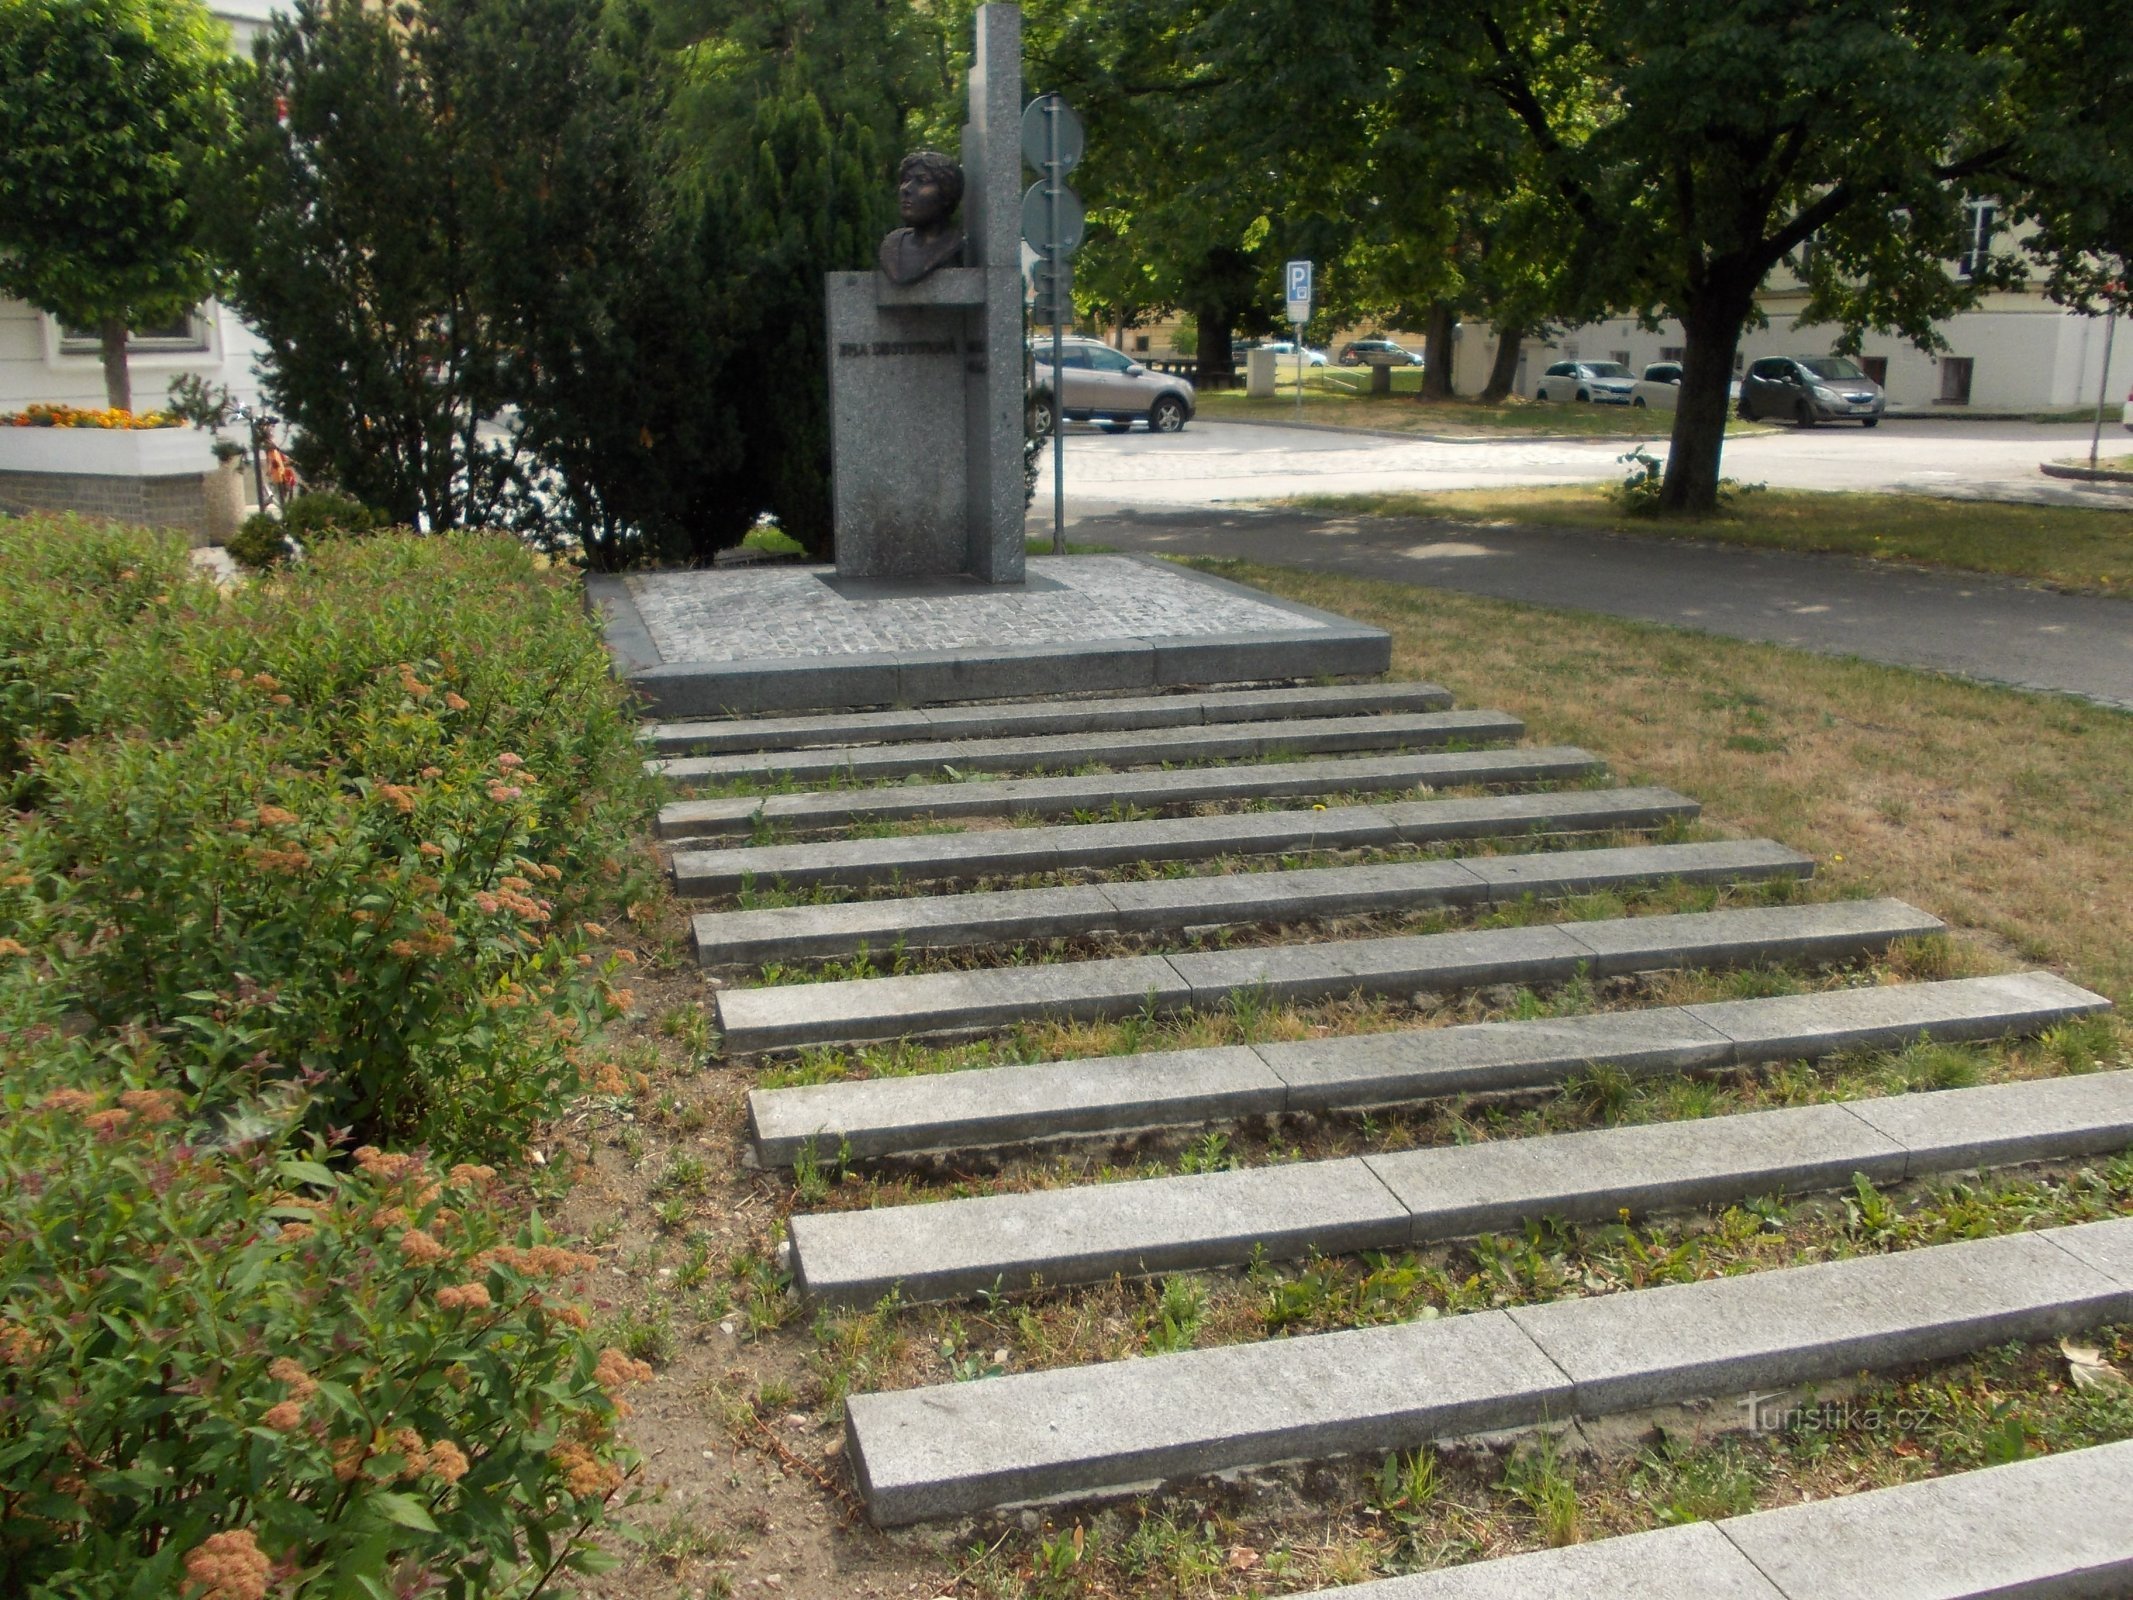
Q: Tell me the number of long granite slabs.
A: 10